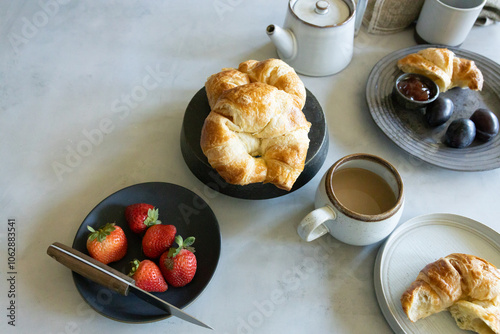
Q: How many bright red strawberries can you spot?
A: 5